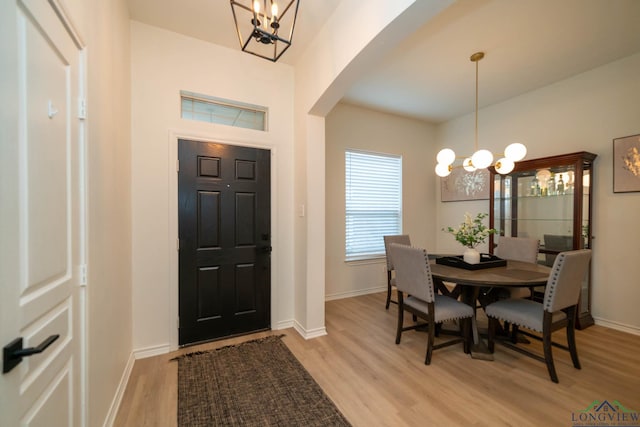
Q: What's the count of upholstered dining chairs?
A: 4